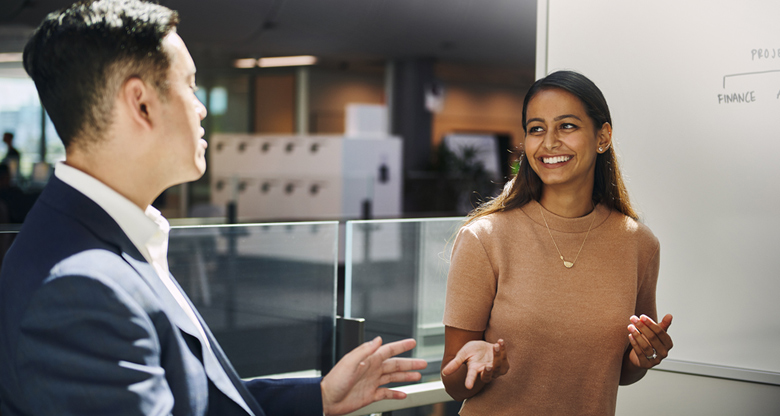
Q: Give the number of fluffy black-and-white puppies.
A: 0